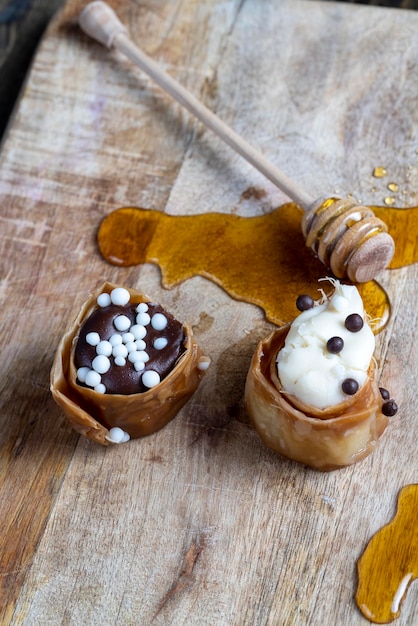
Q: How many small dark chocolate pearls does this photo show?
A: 6